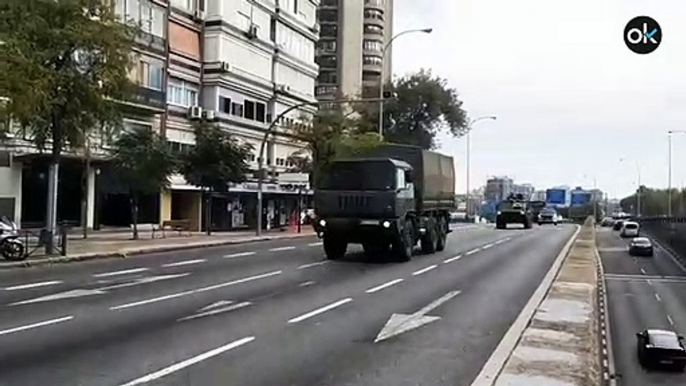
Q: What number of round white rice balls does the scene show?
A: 0